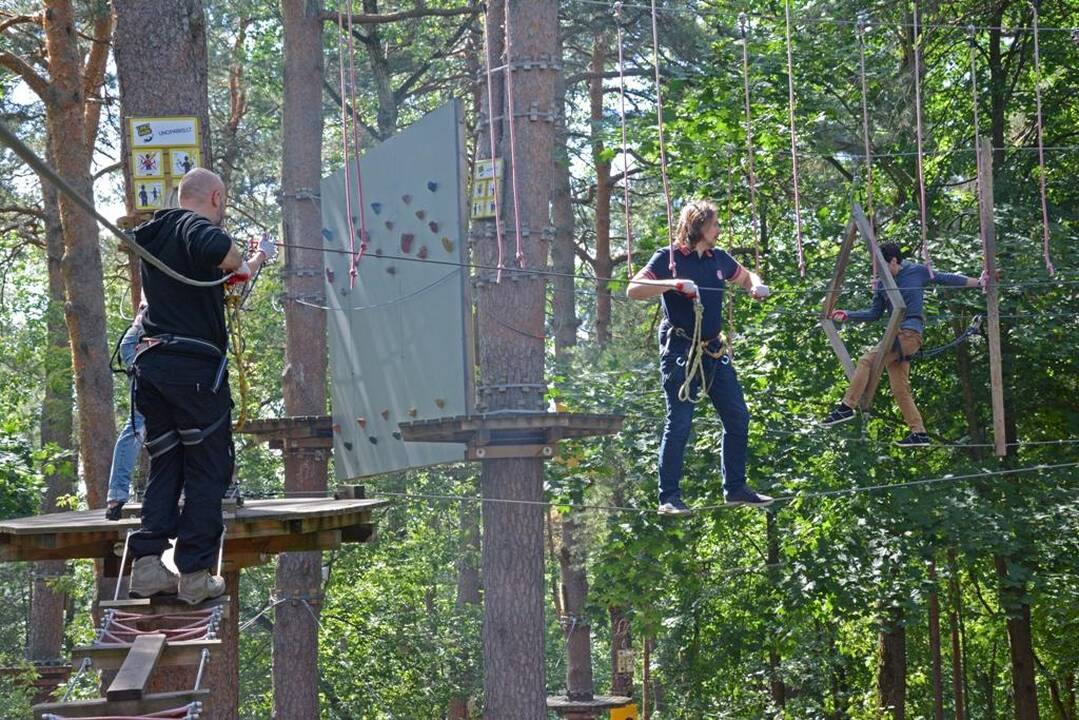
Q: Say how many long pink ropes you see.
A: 12